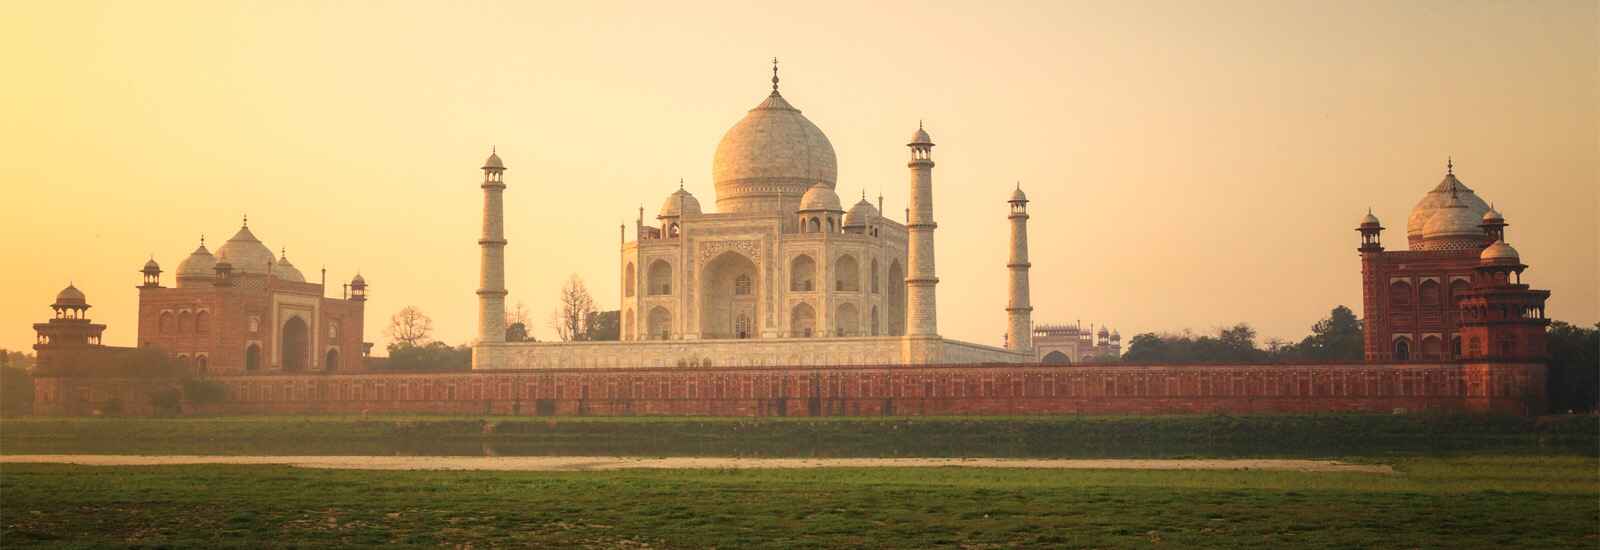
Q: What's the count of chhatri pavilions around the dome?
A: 3